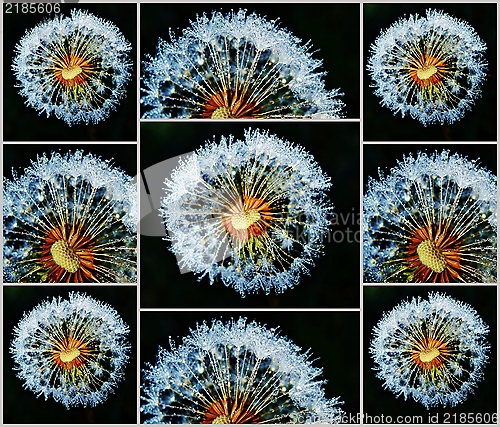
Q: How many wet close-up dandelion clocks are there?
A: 9